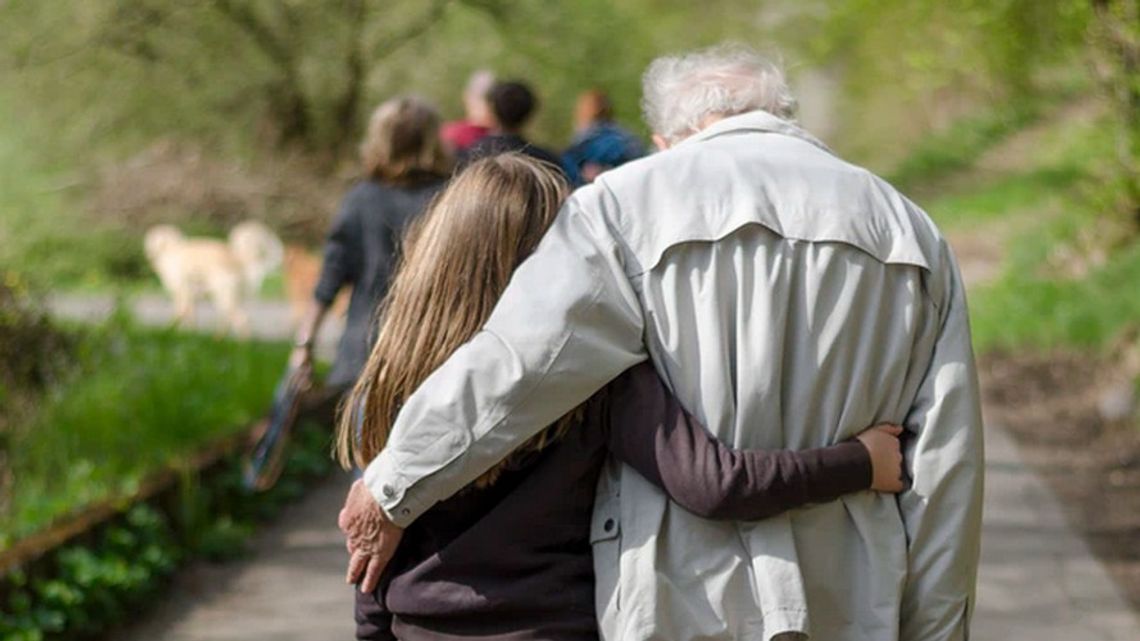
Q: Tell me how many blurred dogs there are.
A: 2